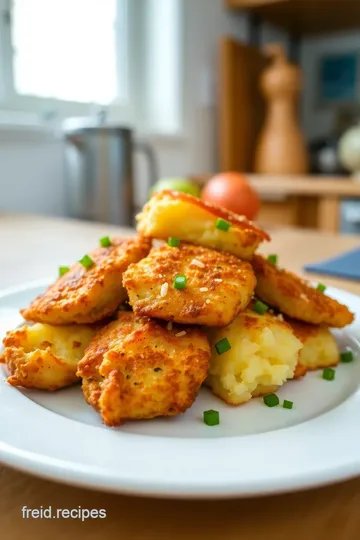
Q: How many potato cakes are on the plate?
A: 8